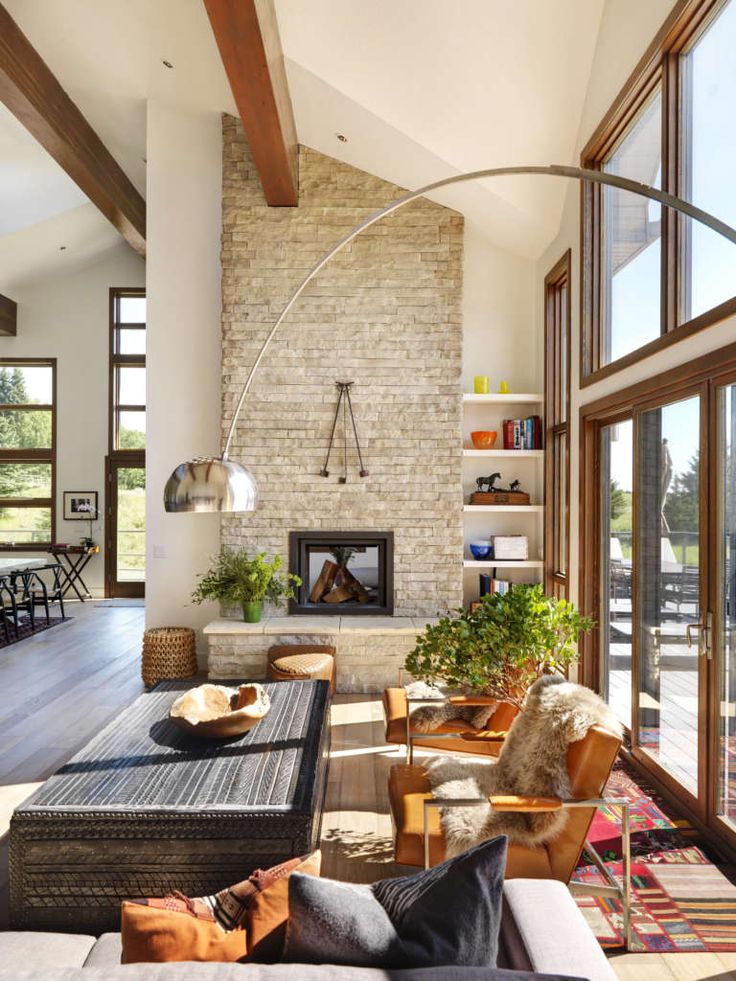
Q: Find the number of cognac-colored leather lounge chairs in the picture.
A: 2